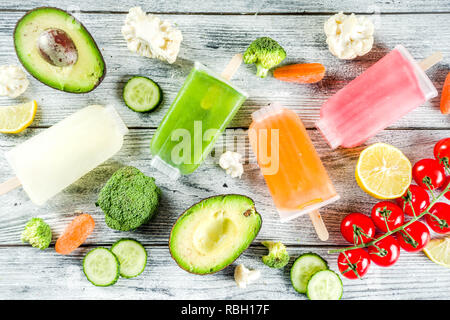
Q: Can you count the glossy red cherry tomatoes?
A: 10